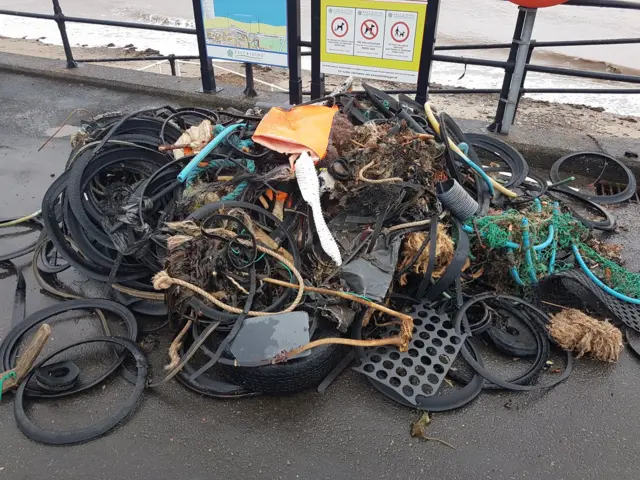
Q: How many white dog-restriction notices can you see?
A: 3